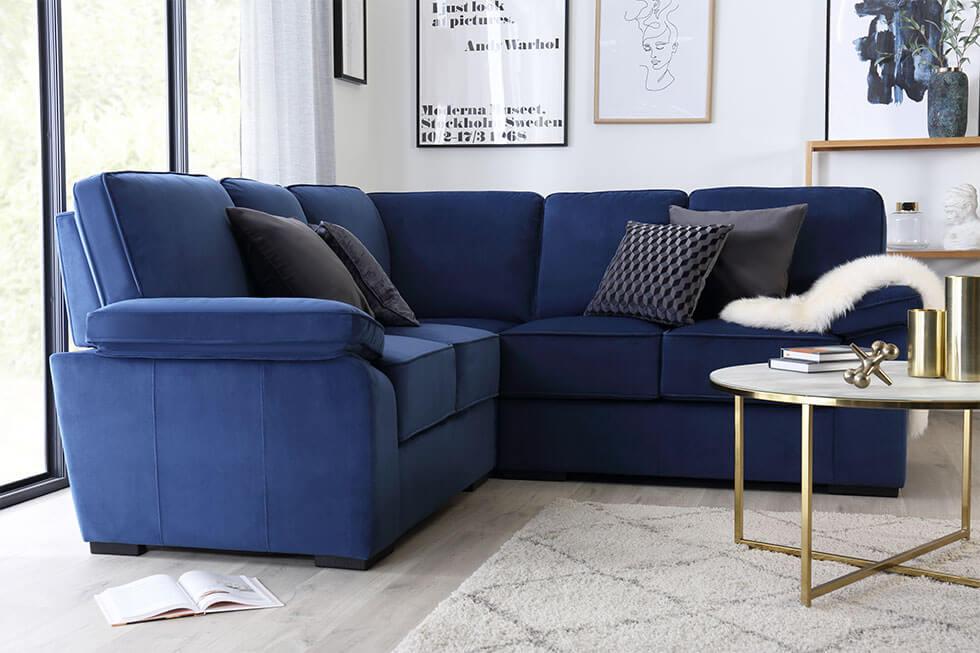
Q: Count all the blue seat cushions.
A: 5